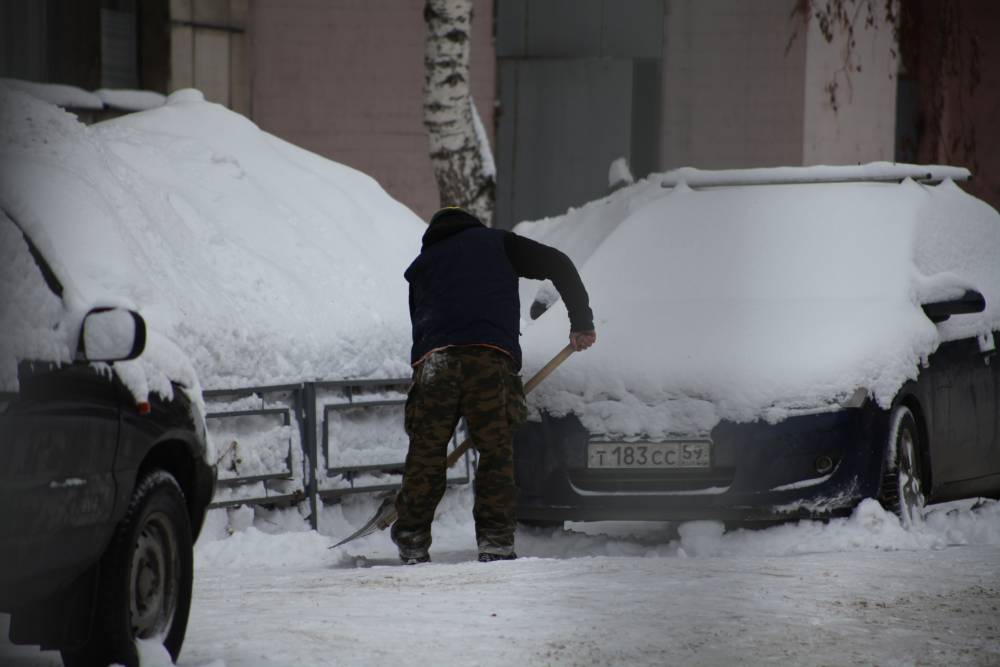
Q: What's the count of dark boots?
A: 2